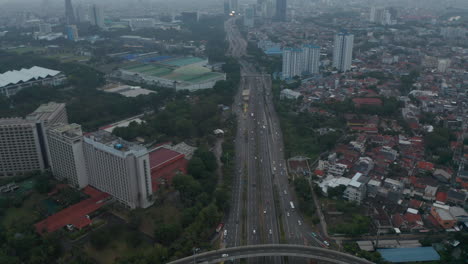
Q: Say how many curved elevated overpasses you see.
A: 1